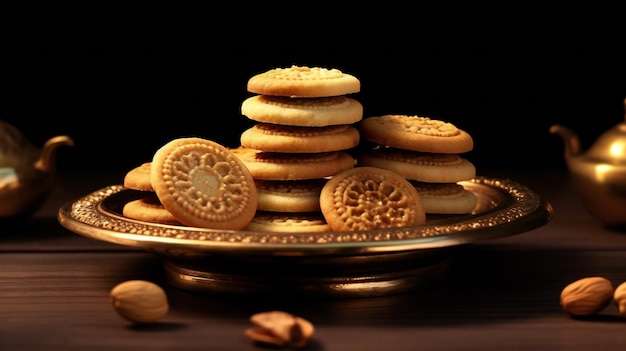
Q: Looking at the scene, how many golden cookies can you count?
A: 13